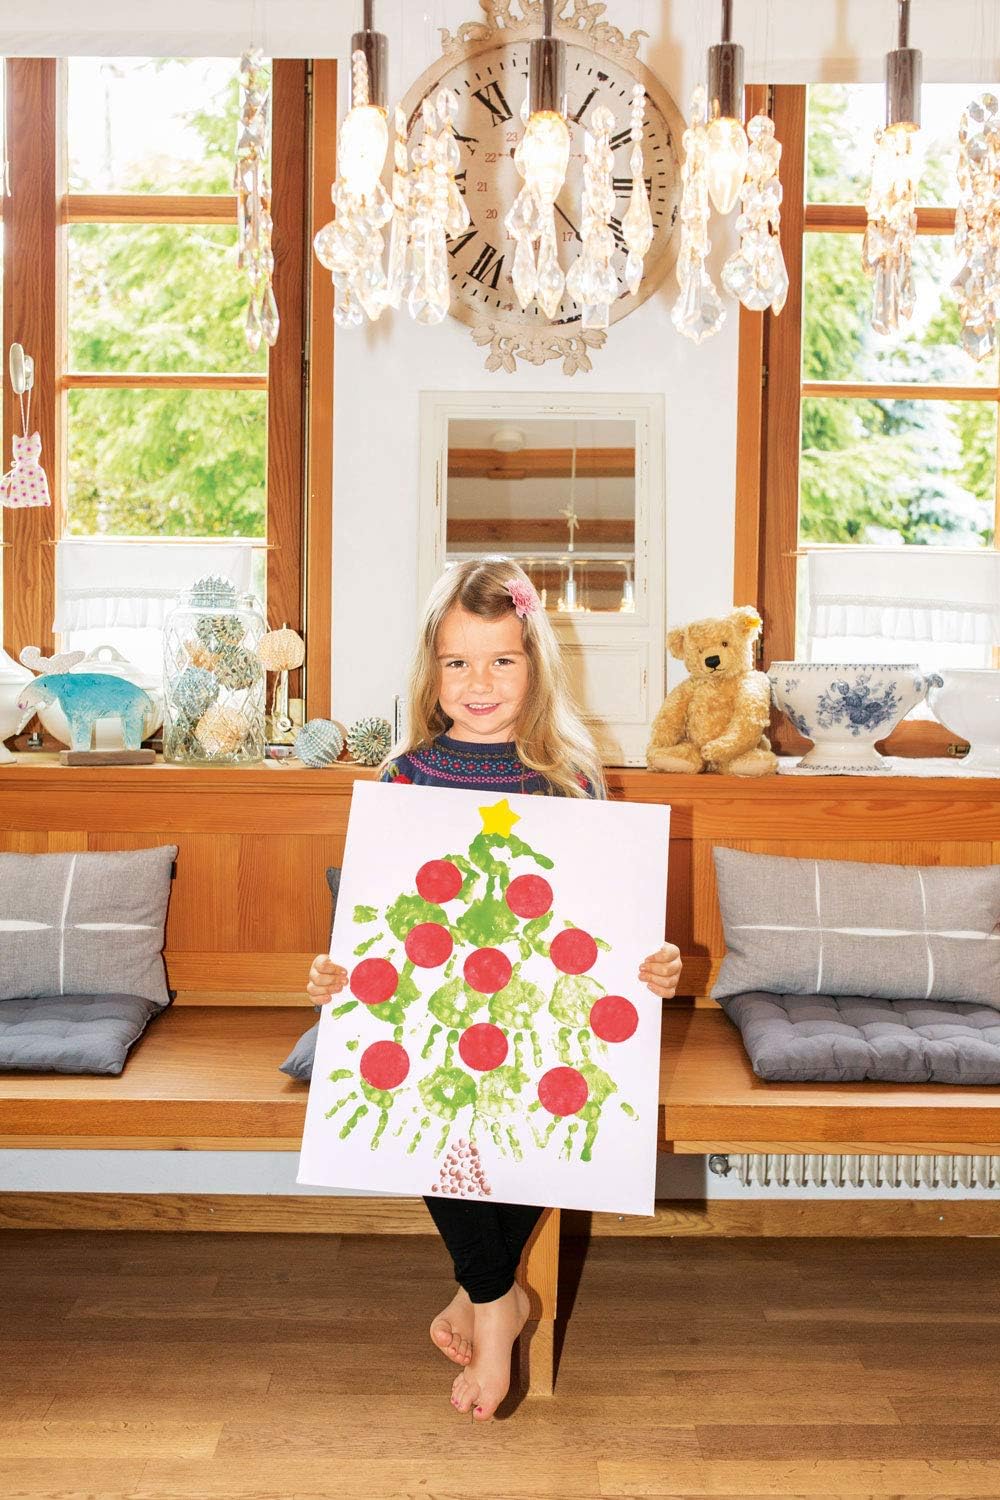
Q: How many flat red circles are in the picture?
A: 10